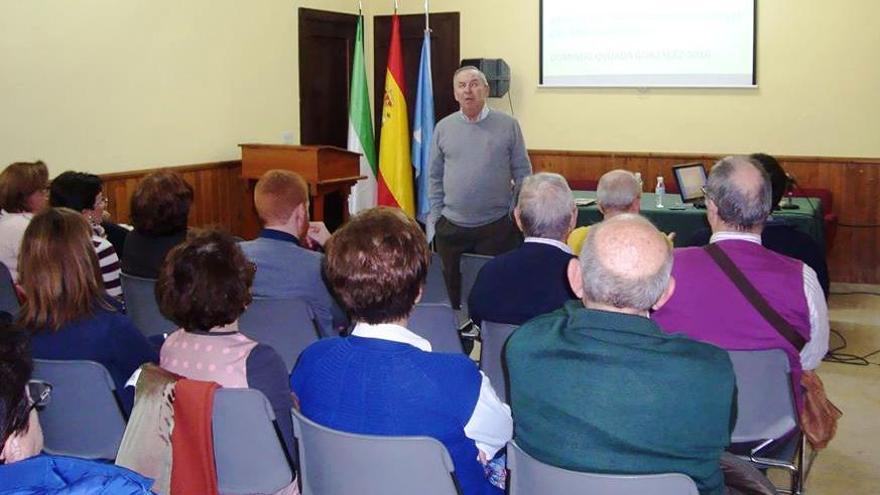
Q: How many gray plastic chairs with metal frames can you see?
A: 12